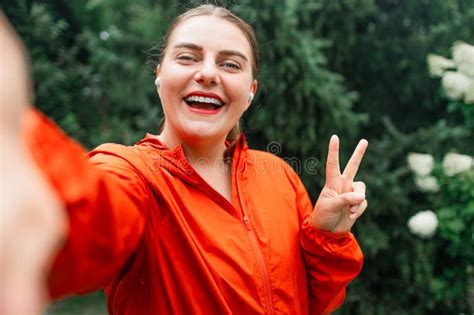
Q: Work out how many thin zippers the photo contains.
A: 1